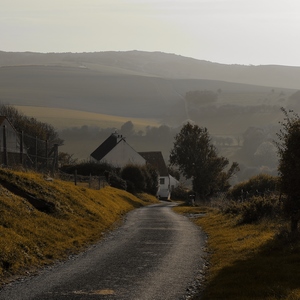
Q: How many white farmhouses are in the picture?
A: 2